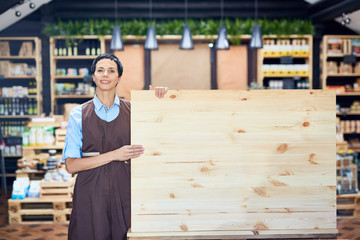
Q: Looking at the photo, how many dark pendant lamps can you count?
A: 5